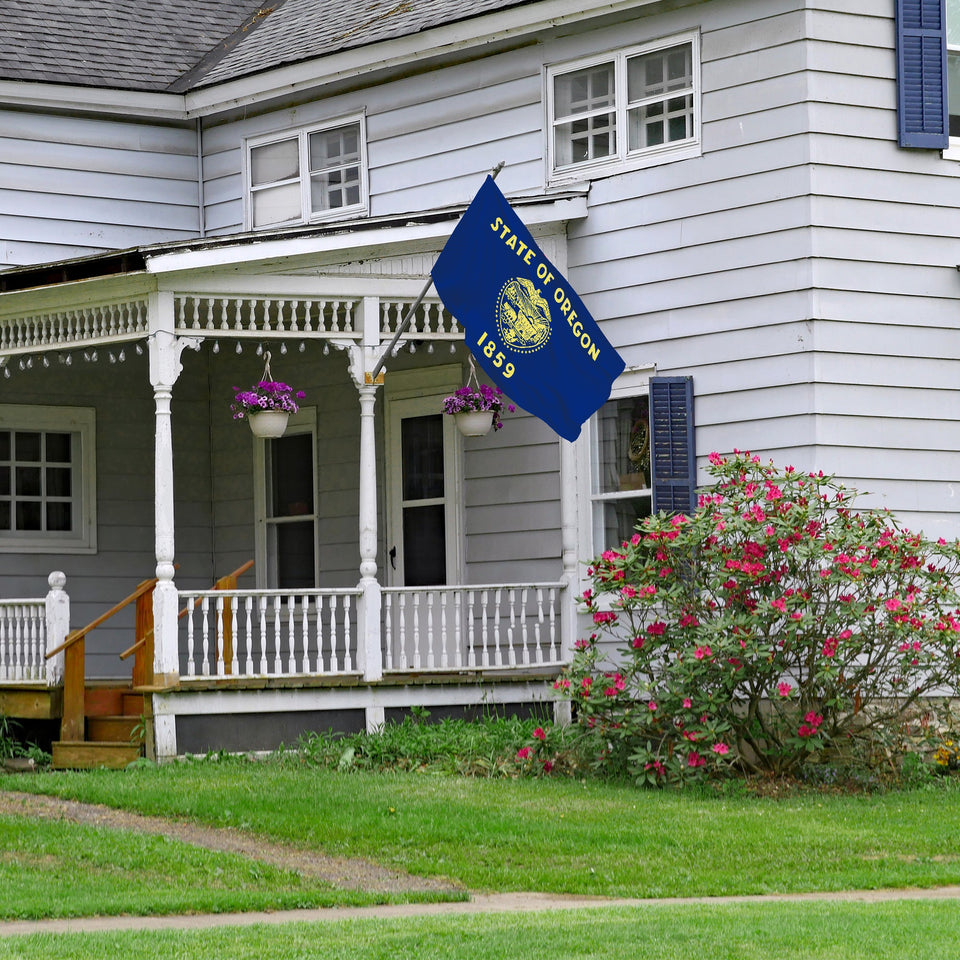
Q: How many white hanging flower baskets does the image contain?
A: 2